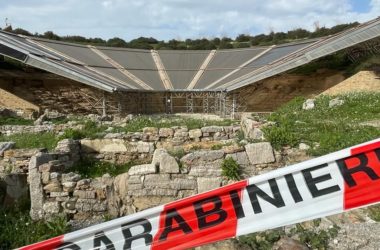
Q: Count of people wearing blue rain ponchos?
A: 0